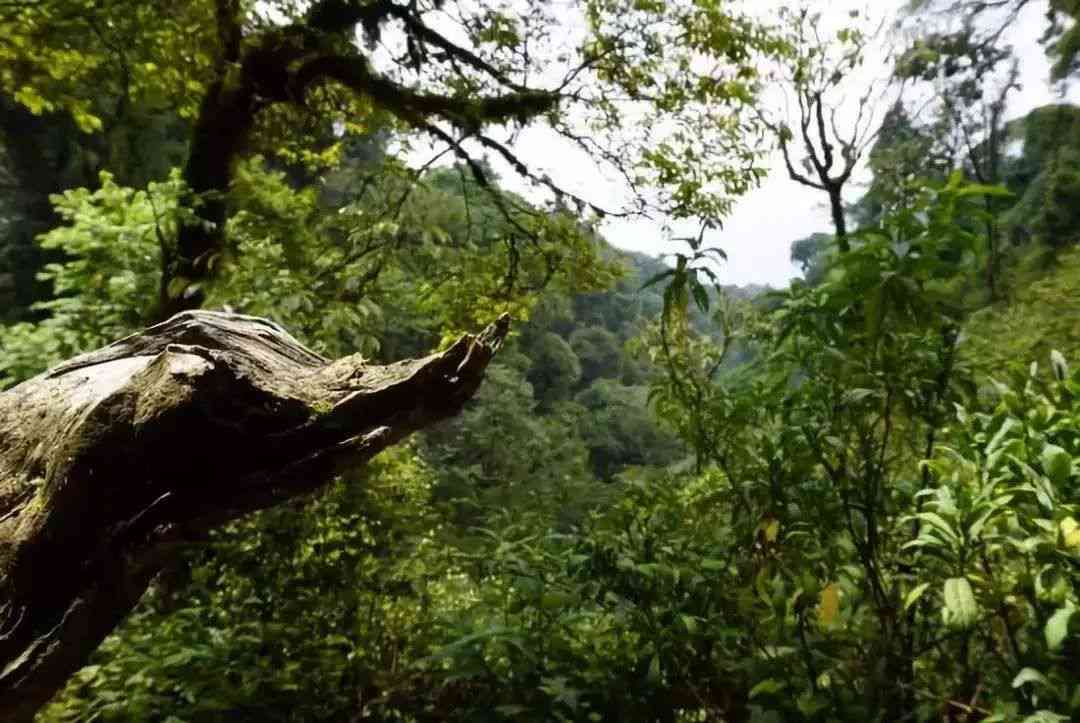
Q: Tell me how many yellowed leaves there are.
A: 3